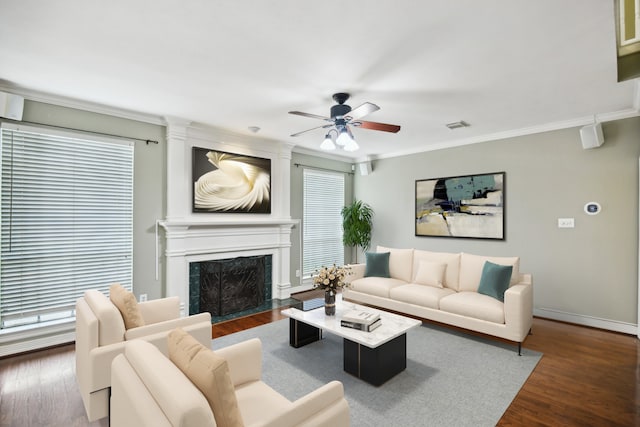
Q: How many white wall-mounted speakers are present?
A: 3